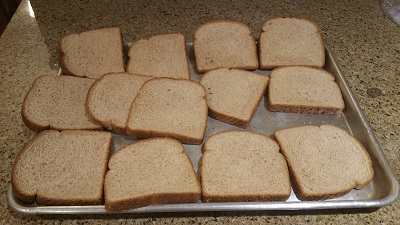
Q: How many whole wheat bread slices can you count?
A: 13